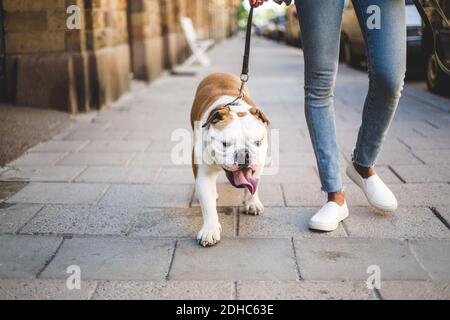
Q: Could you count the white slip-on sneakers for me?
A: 2